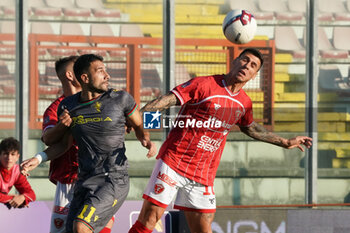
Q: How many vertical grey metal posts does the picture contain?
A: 3